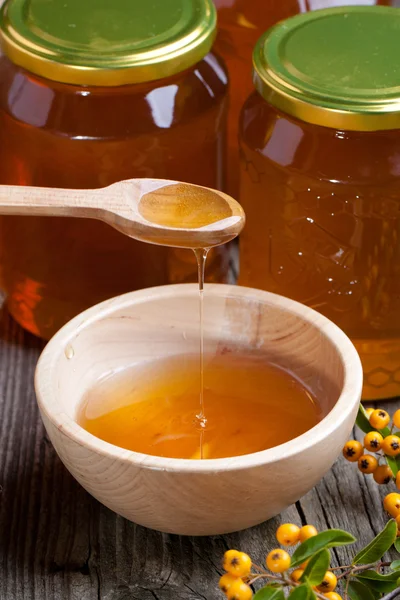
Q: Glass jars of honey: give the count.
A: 3